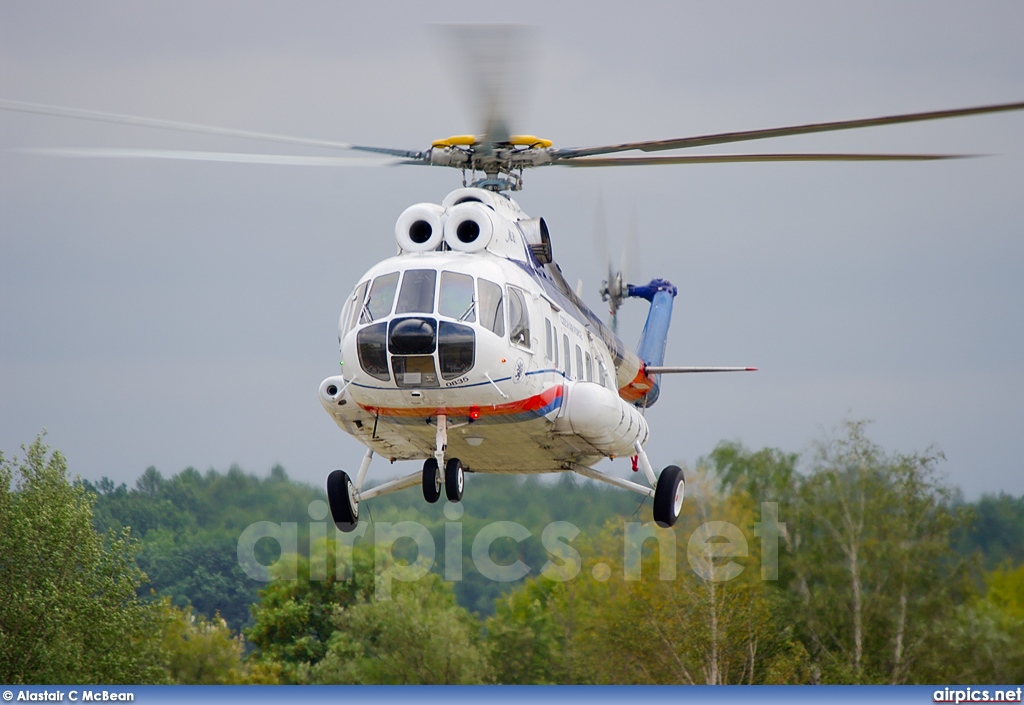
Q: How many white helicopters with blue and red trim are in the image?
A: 1